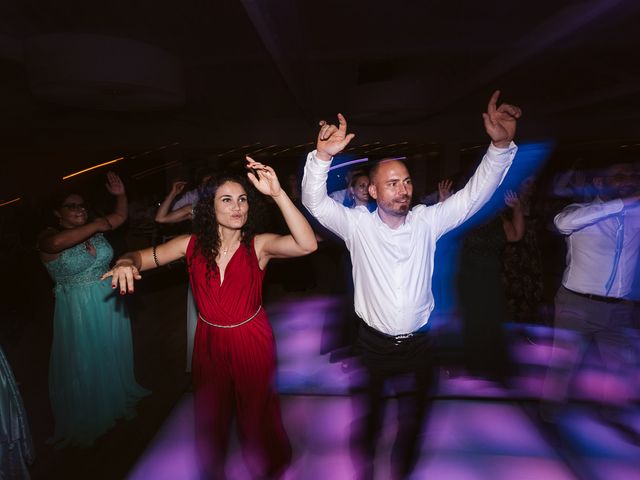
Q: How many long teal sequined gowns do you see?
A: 1